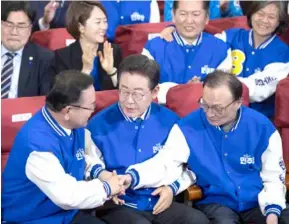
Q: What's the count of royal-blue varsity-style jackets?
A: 6